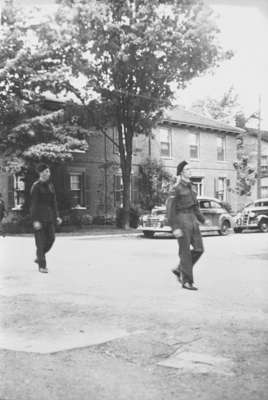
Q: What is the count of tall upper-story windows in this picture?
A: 3